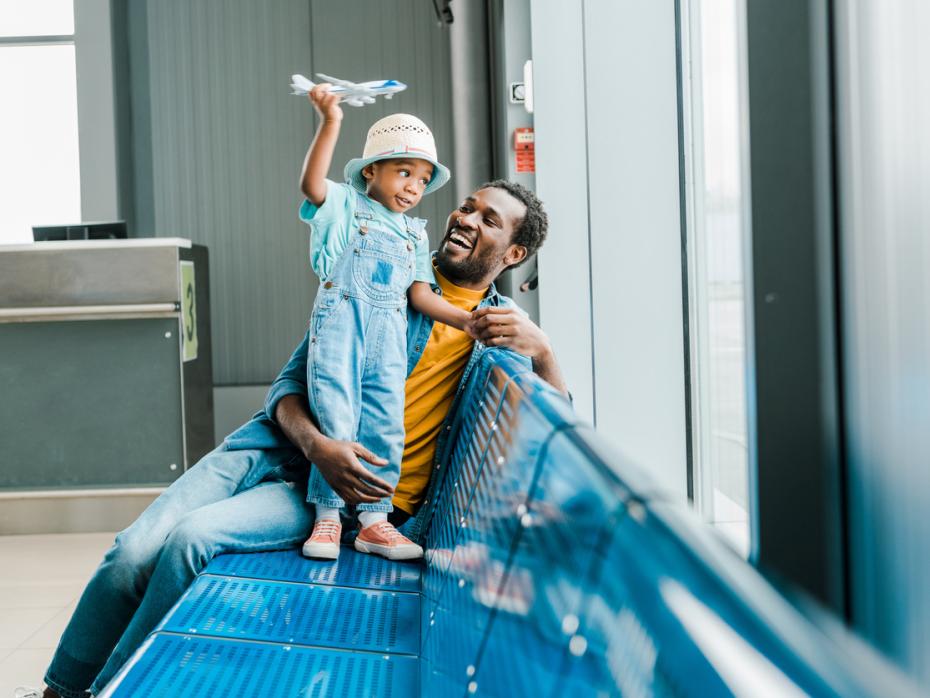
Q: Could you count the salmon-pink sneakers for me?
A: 2